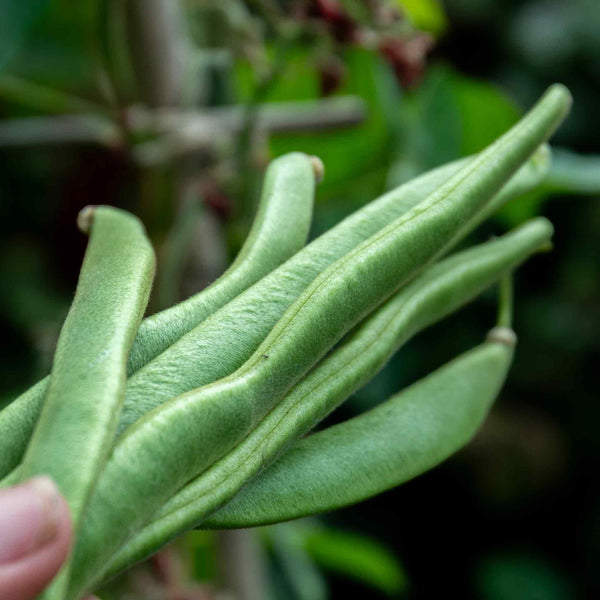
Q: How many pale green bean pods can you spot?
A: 6